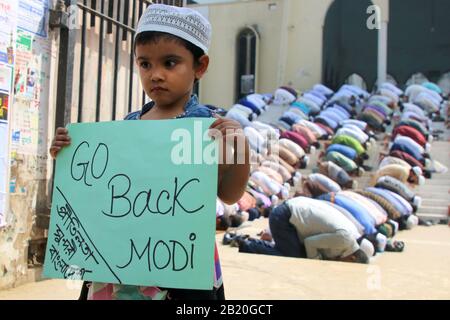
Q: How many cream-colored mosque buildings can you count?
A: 1